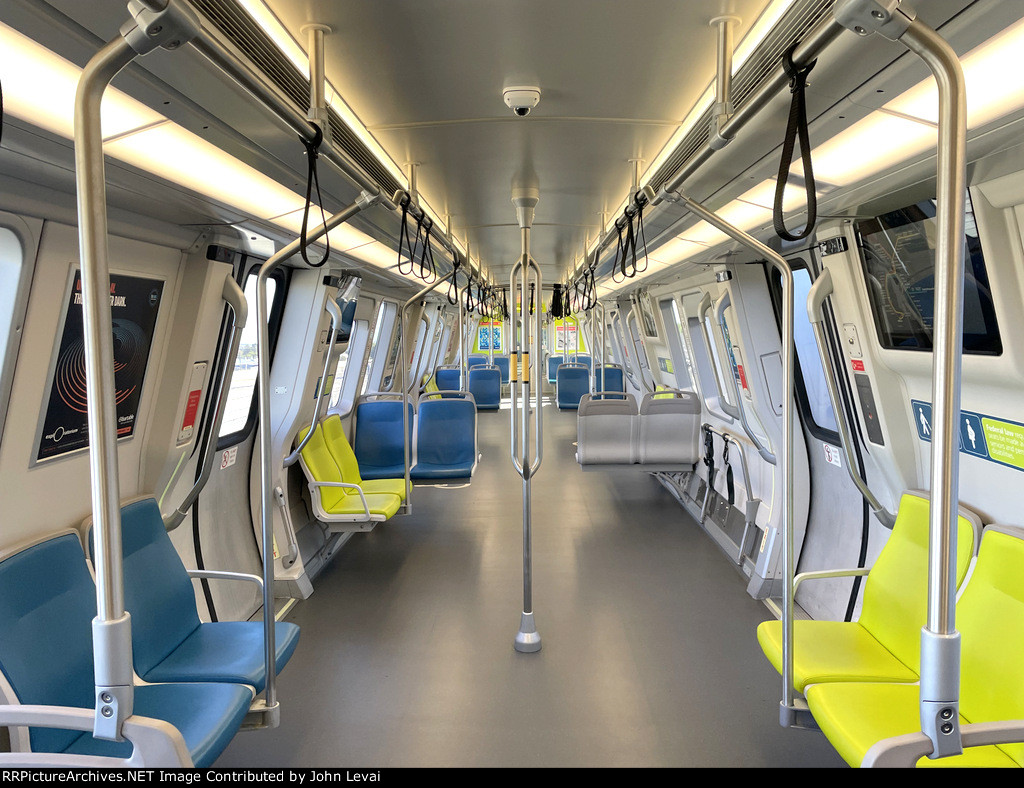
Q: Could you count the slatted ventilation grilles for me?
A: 2